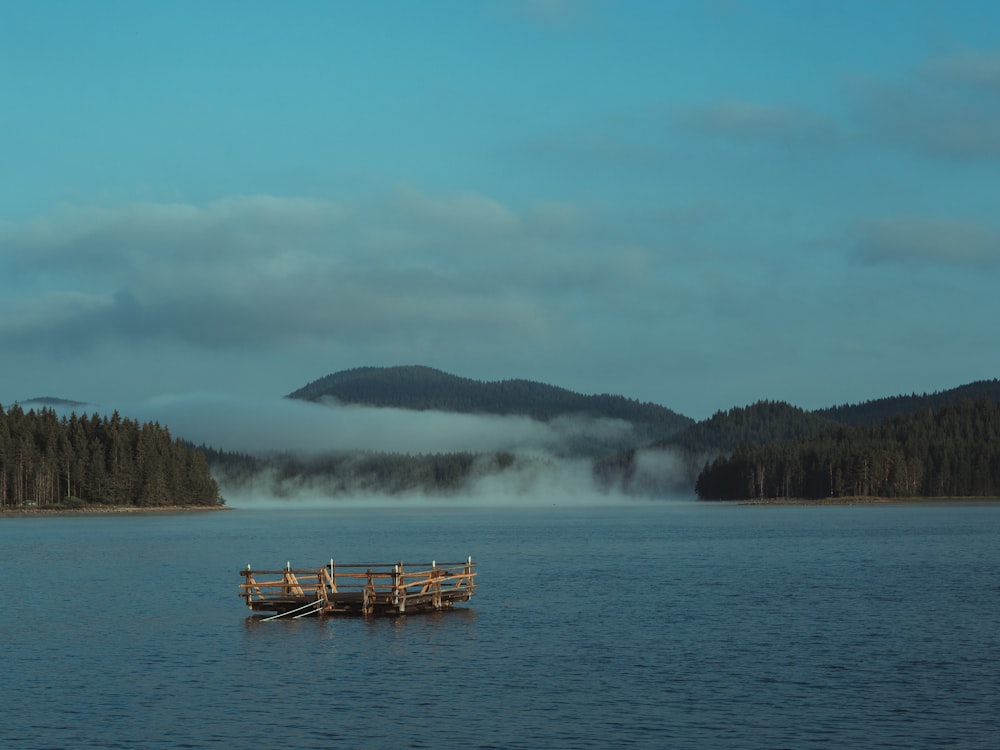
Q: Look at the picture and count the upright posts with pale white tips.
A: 6